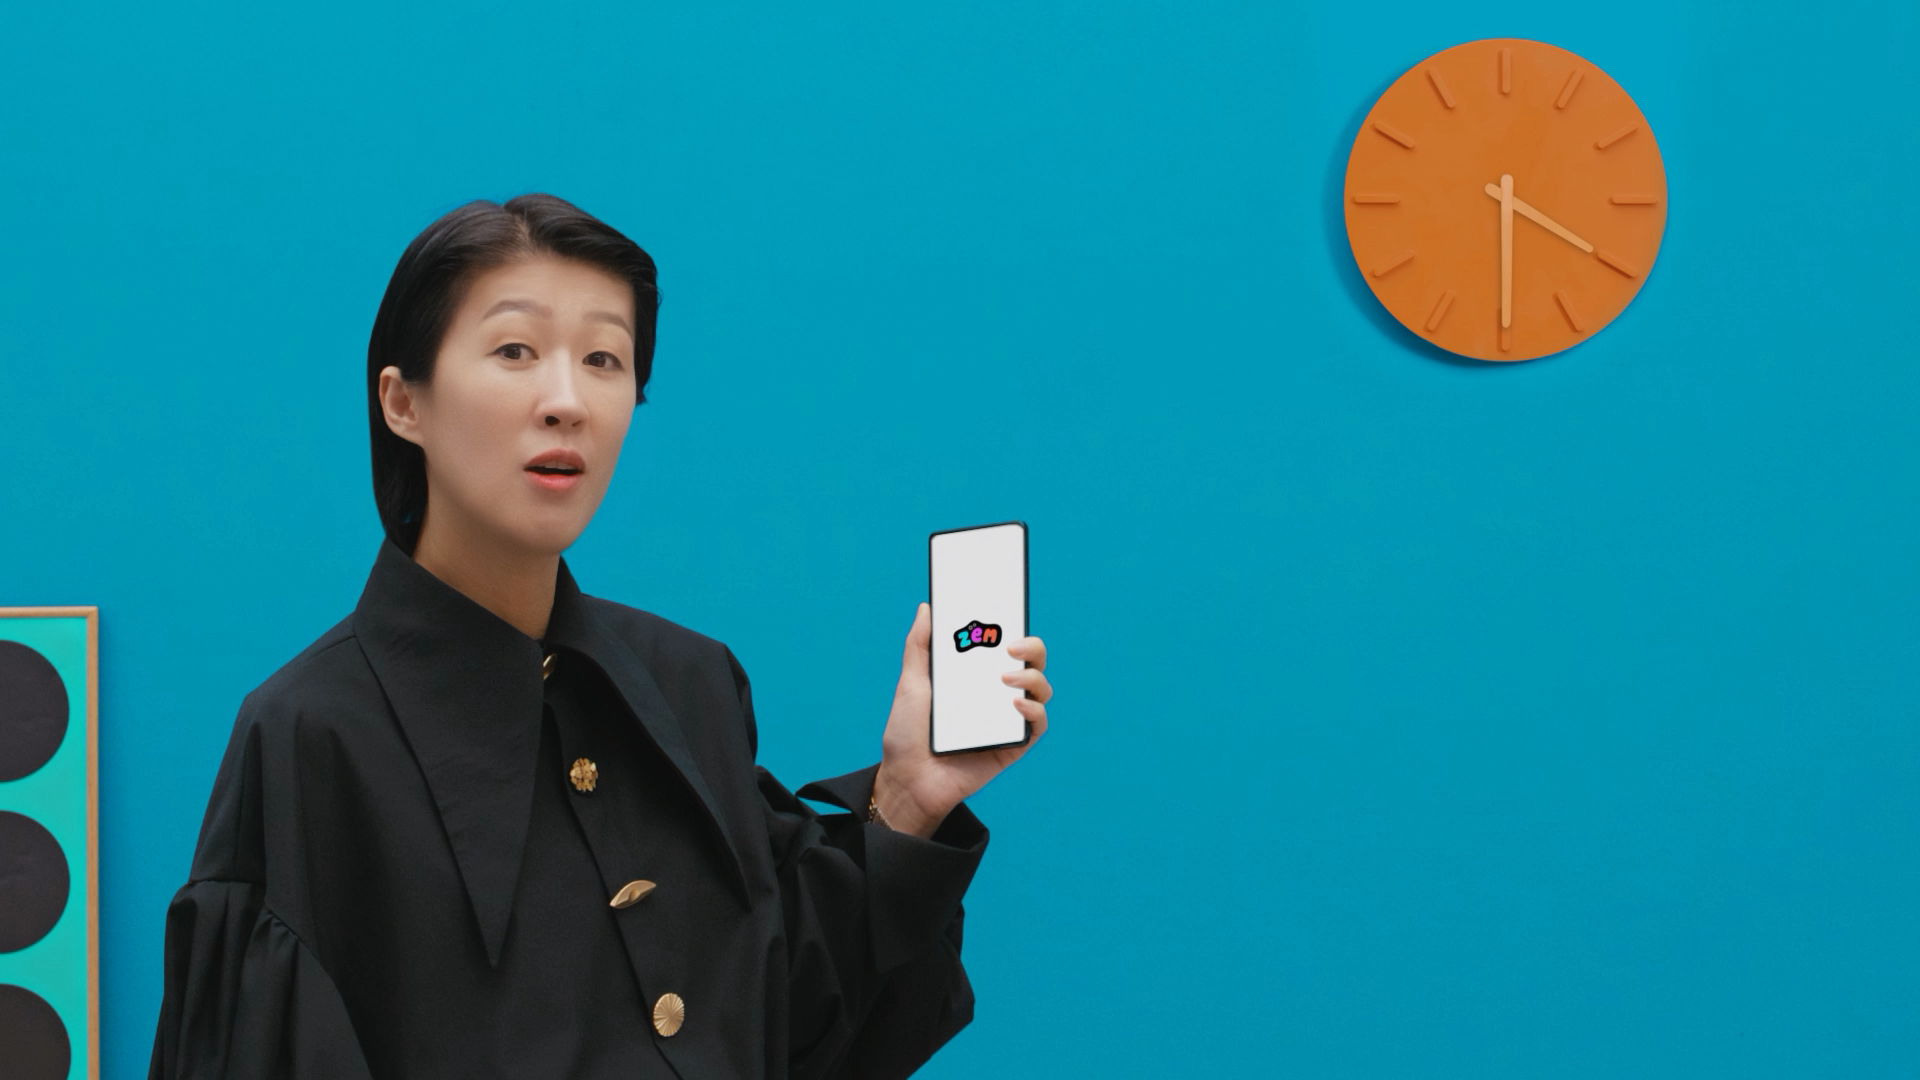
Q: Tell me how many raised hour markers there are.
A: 12